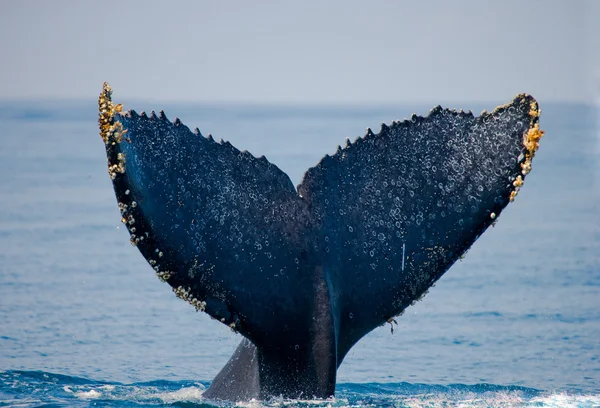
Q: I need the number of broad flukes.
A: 2